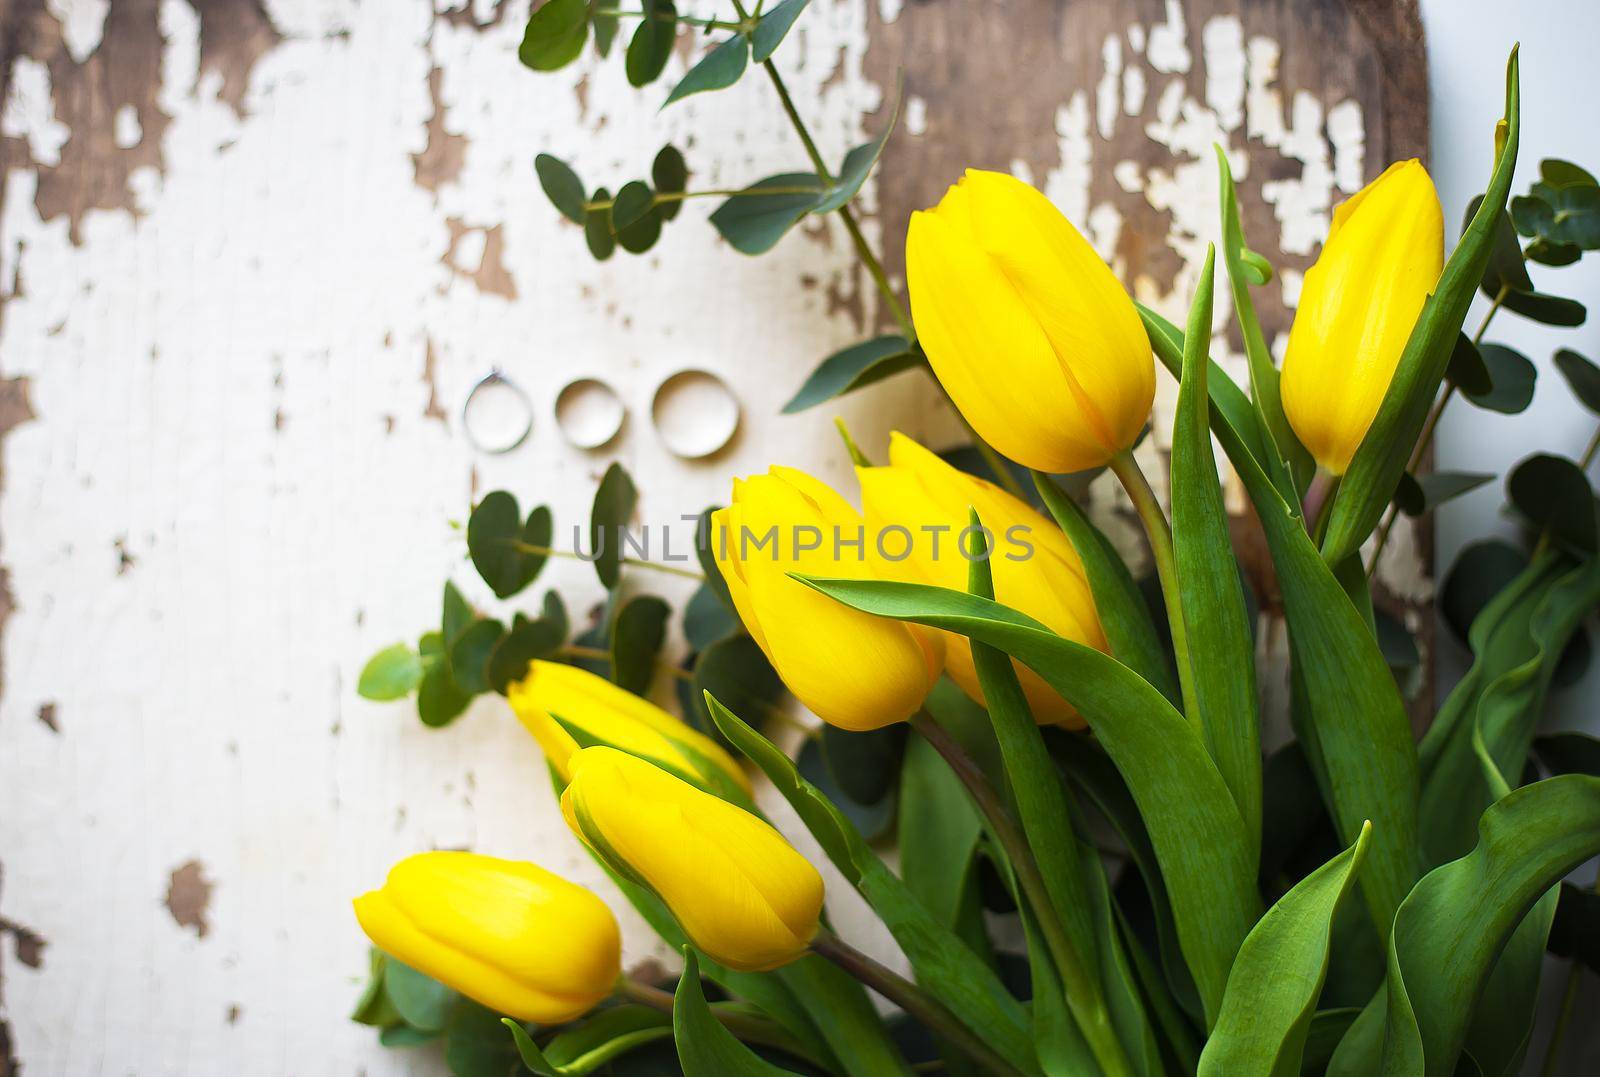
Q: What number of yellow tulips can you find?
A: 7